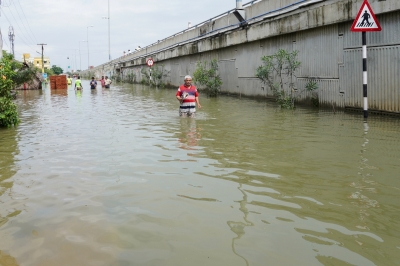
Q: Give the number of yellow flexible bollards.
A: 0